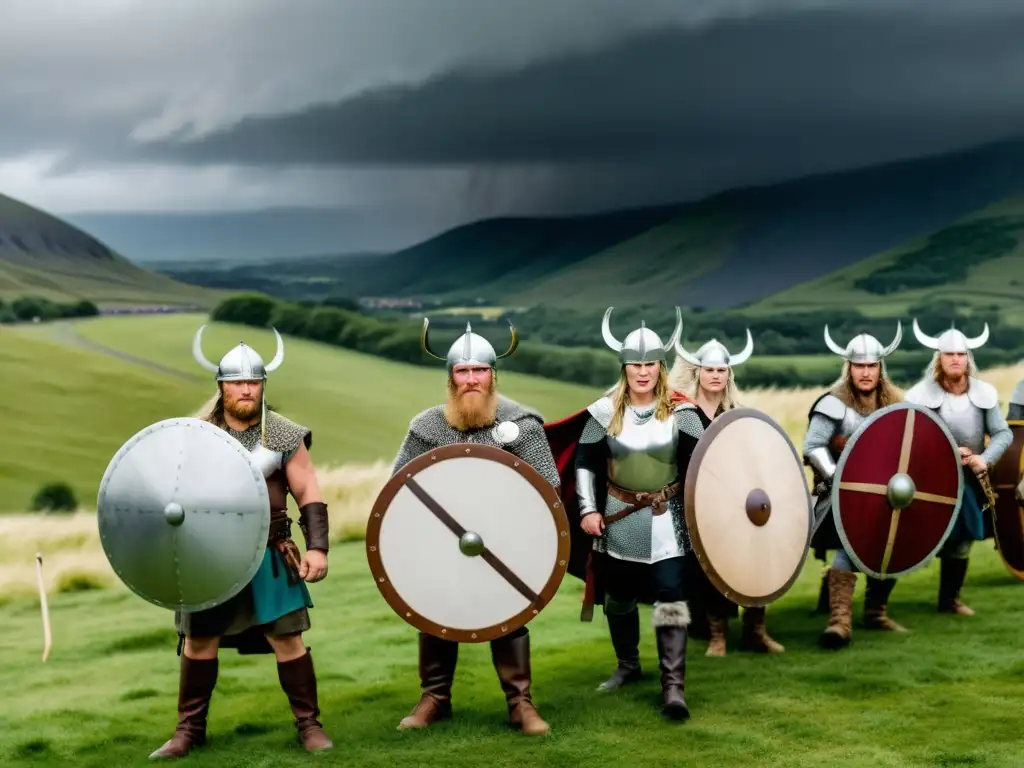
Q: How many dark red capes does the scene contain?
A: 1